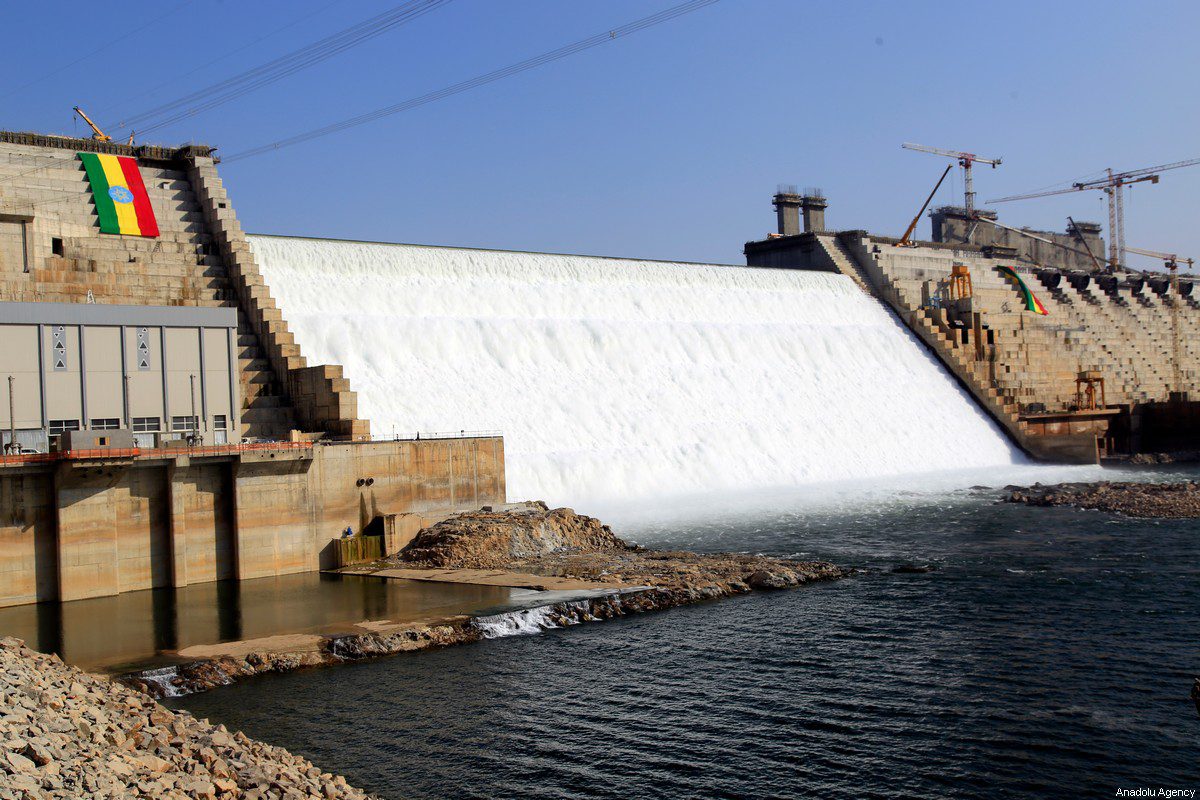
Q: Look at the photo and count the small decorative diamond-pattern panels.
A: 2